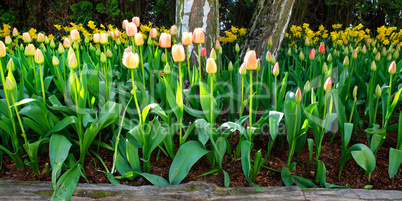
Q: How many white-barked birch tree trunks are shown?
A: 2